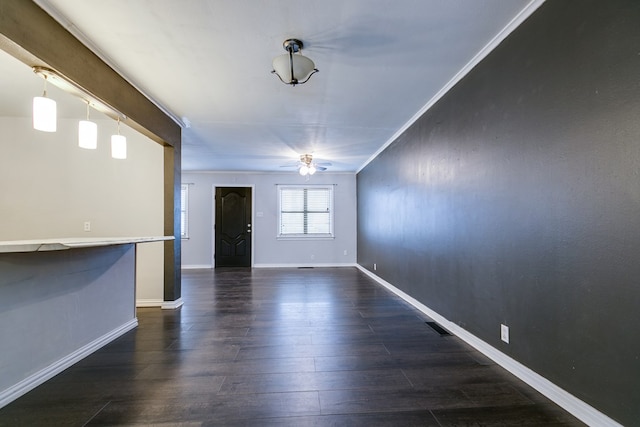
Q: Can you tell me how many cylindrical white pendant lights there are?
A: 3